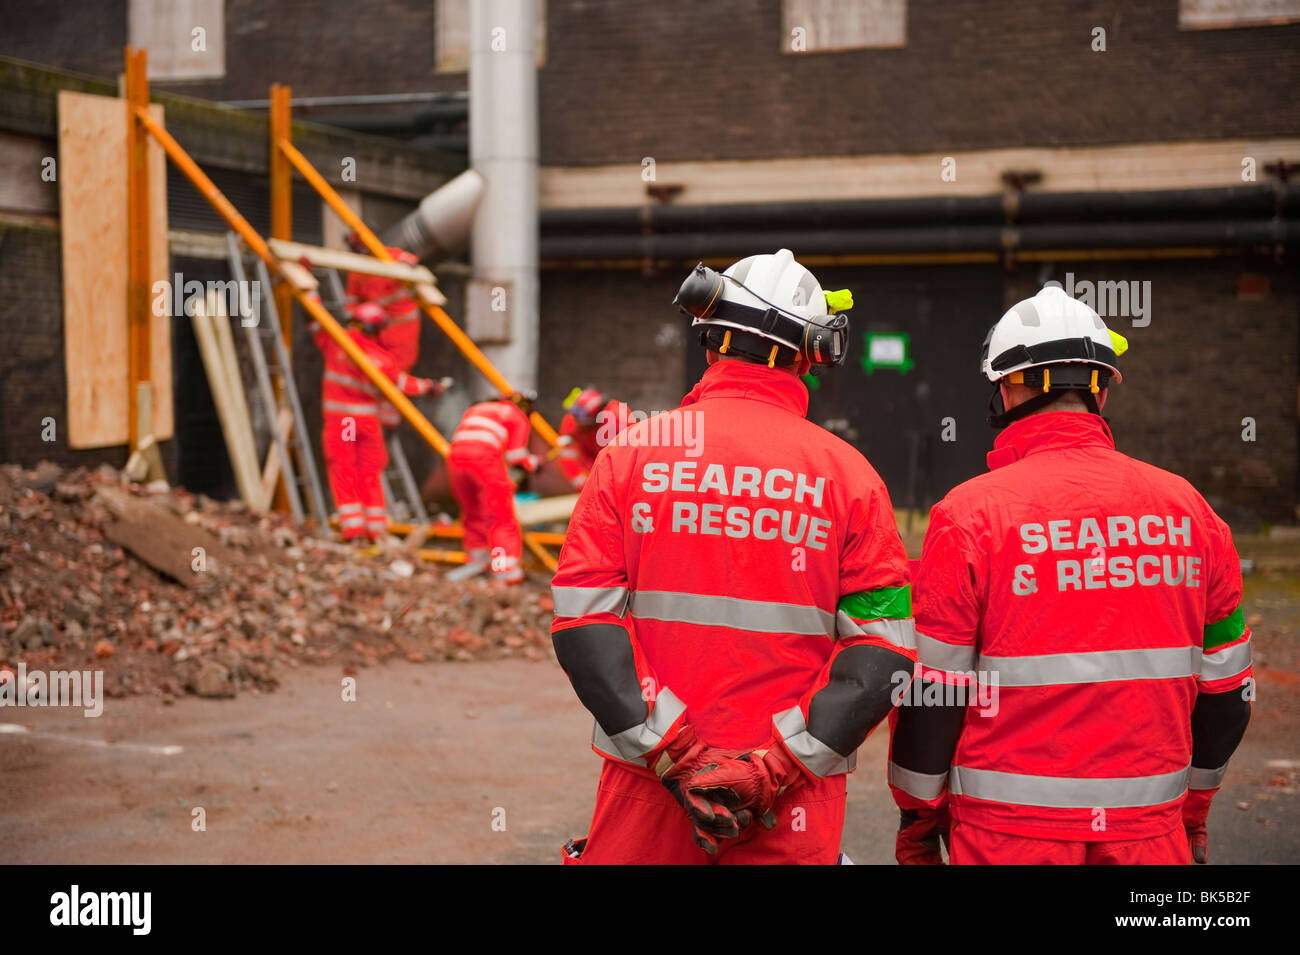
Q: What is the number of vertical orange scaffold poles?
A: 2